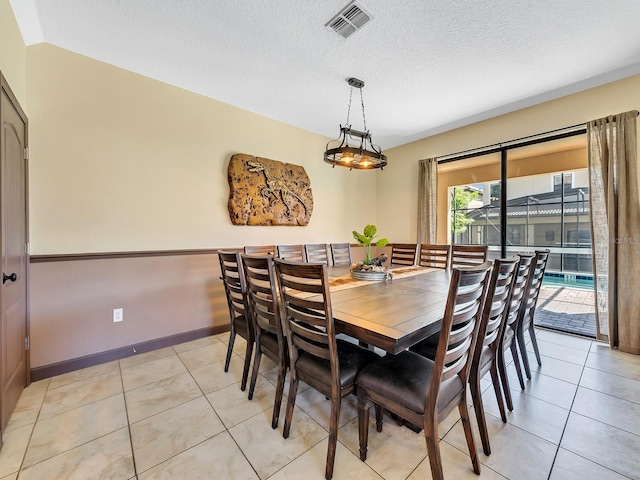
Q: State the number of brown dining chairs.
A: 14